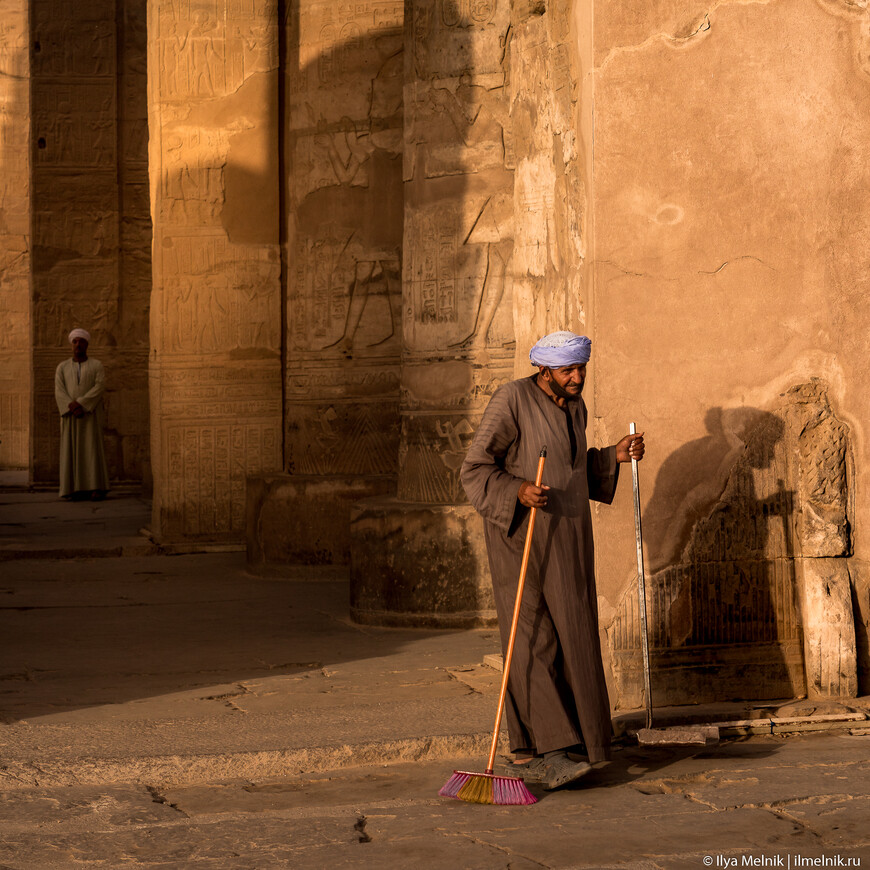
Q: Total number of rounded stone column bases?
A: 2